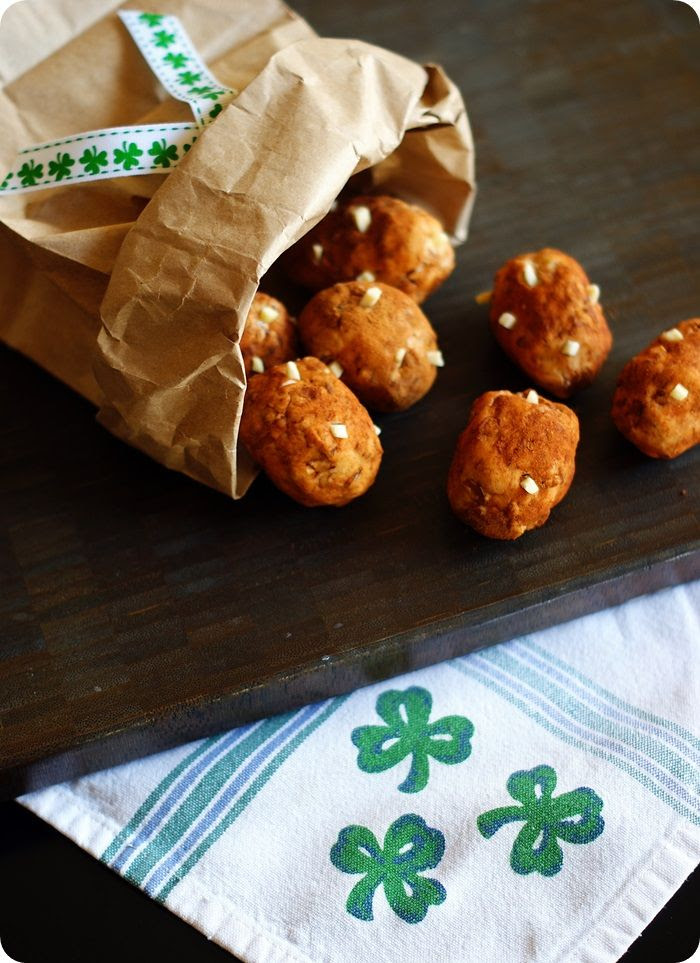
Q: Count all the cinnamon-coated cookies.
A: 7